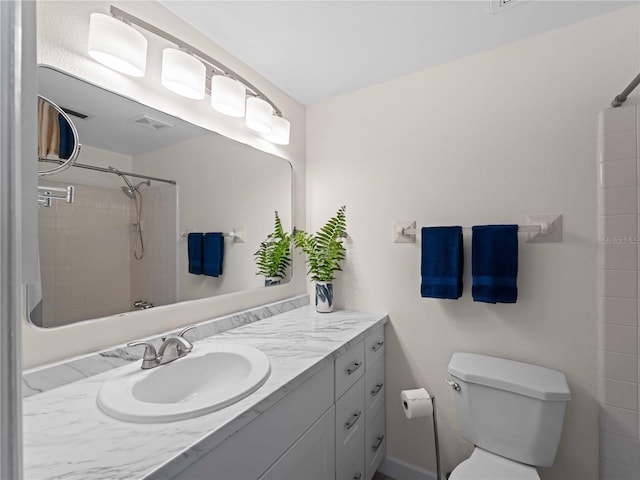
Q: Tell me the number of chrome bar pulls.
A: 6